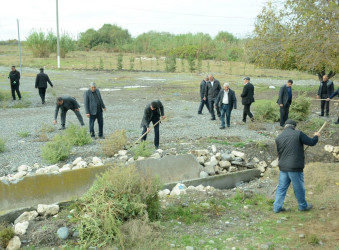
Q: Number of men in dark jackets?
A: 13